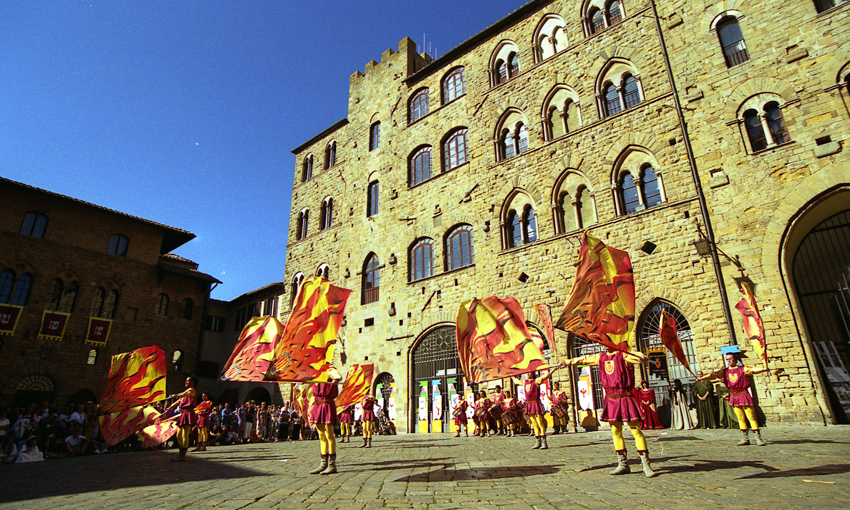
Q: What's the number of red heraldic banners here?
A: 3